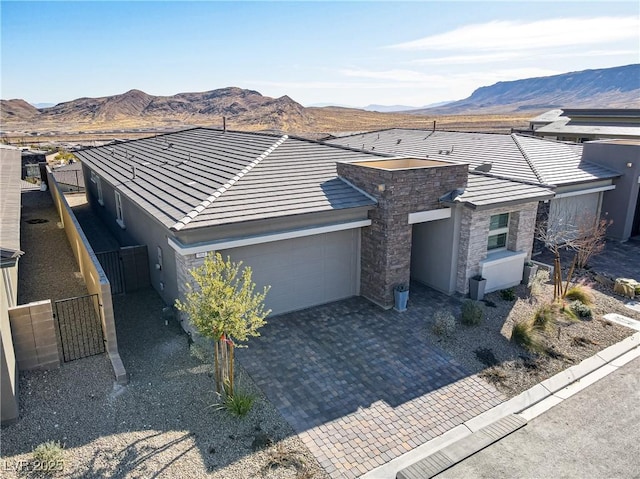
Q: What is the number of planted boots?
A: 3